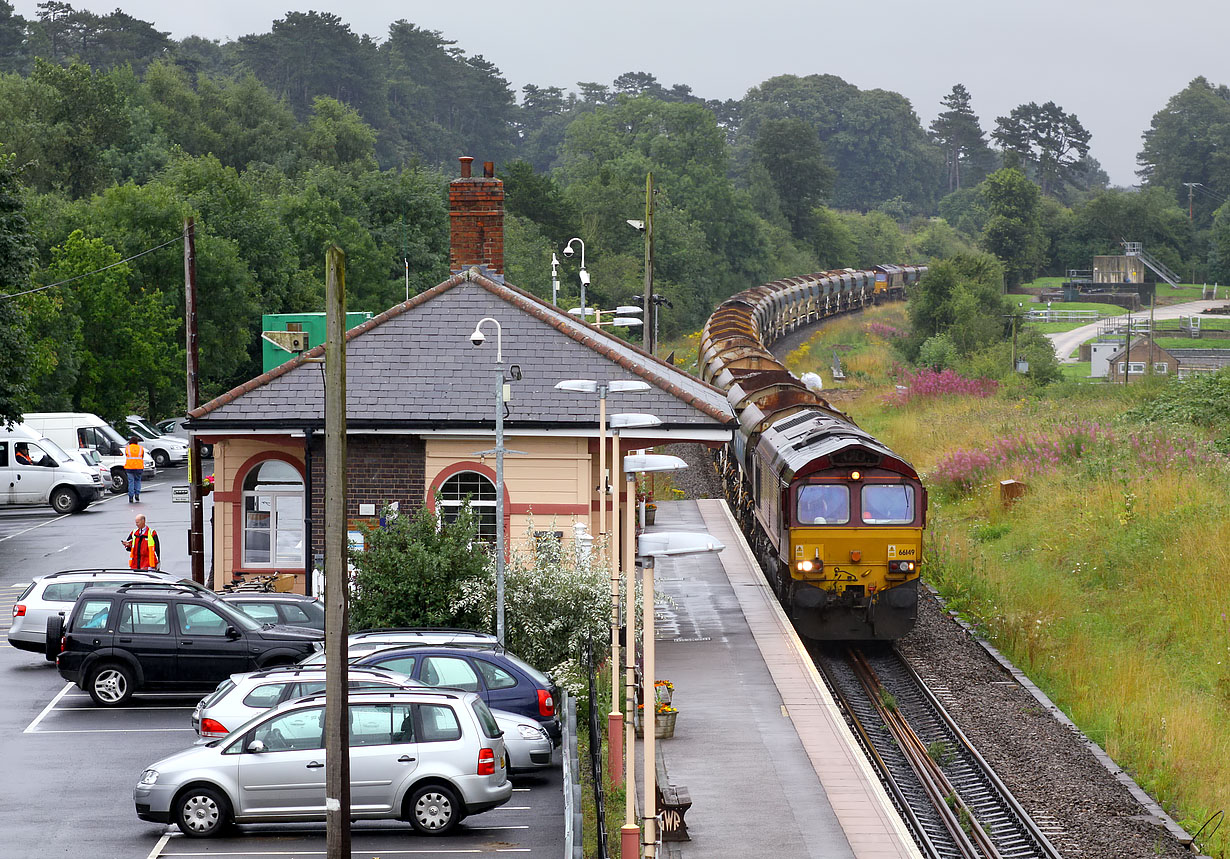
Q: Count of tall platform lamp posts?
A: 4